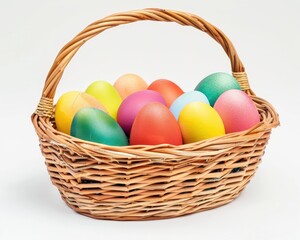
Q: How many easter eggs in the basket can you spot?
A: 11